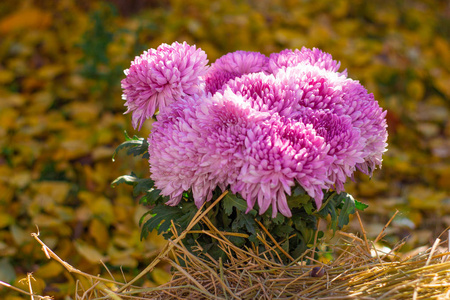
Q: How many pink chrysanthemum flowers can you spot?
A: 10